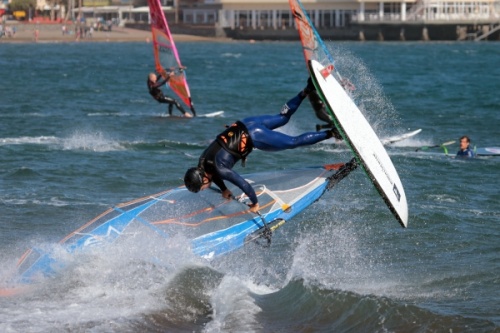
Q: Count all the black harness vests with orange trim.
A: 1